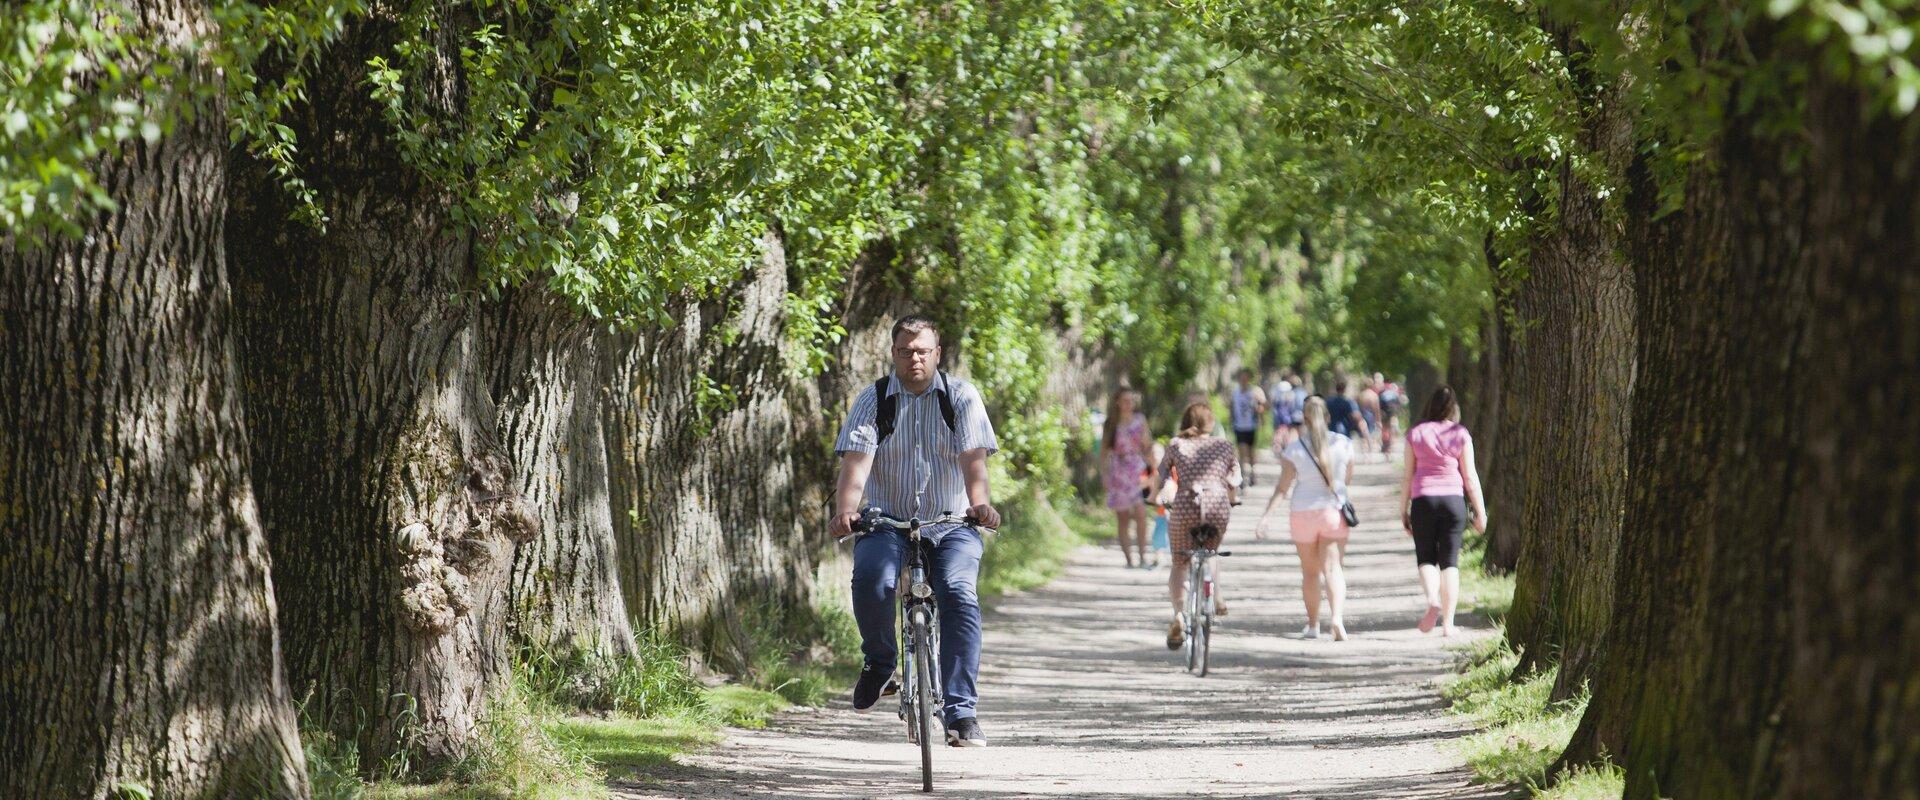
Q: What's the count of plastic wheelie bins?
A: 0